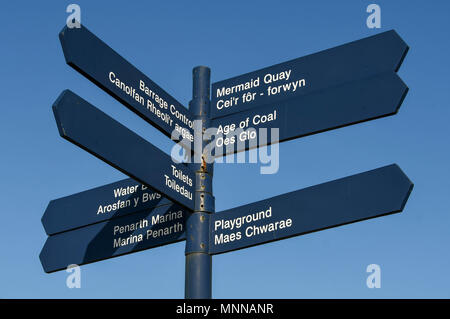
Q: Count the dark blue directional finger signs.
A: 7